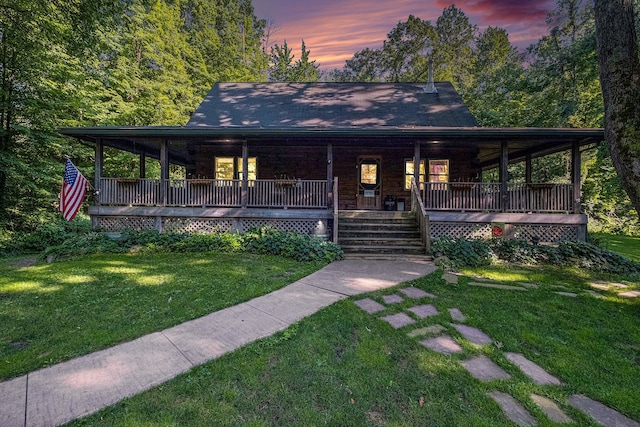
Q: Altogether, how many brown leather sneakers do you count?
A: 0